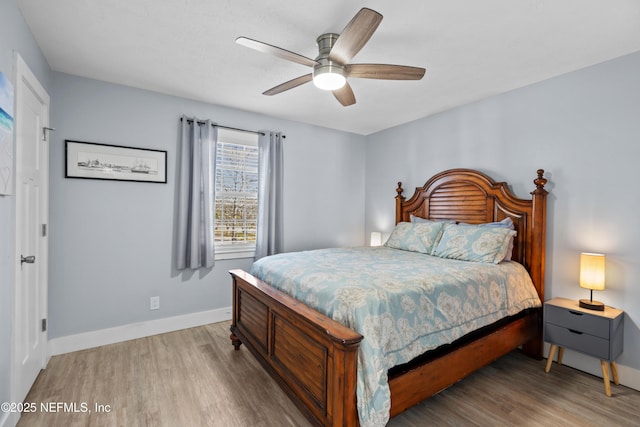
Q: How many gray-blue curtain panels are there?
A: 2